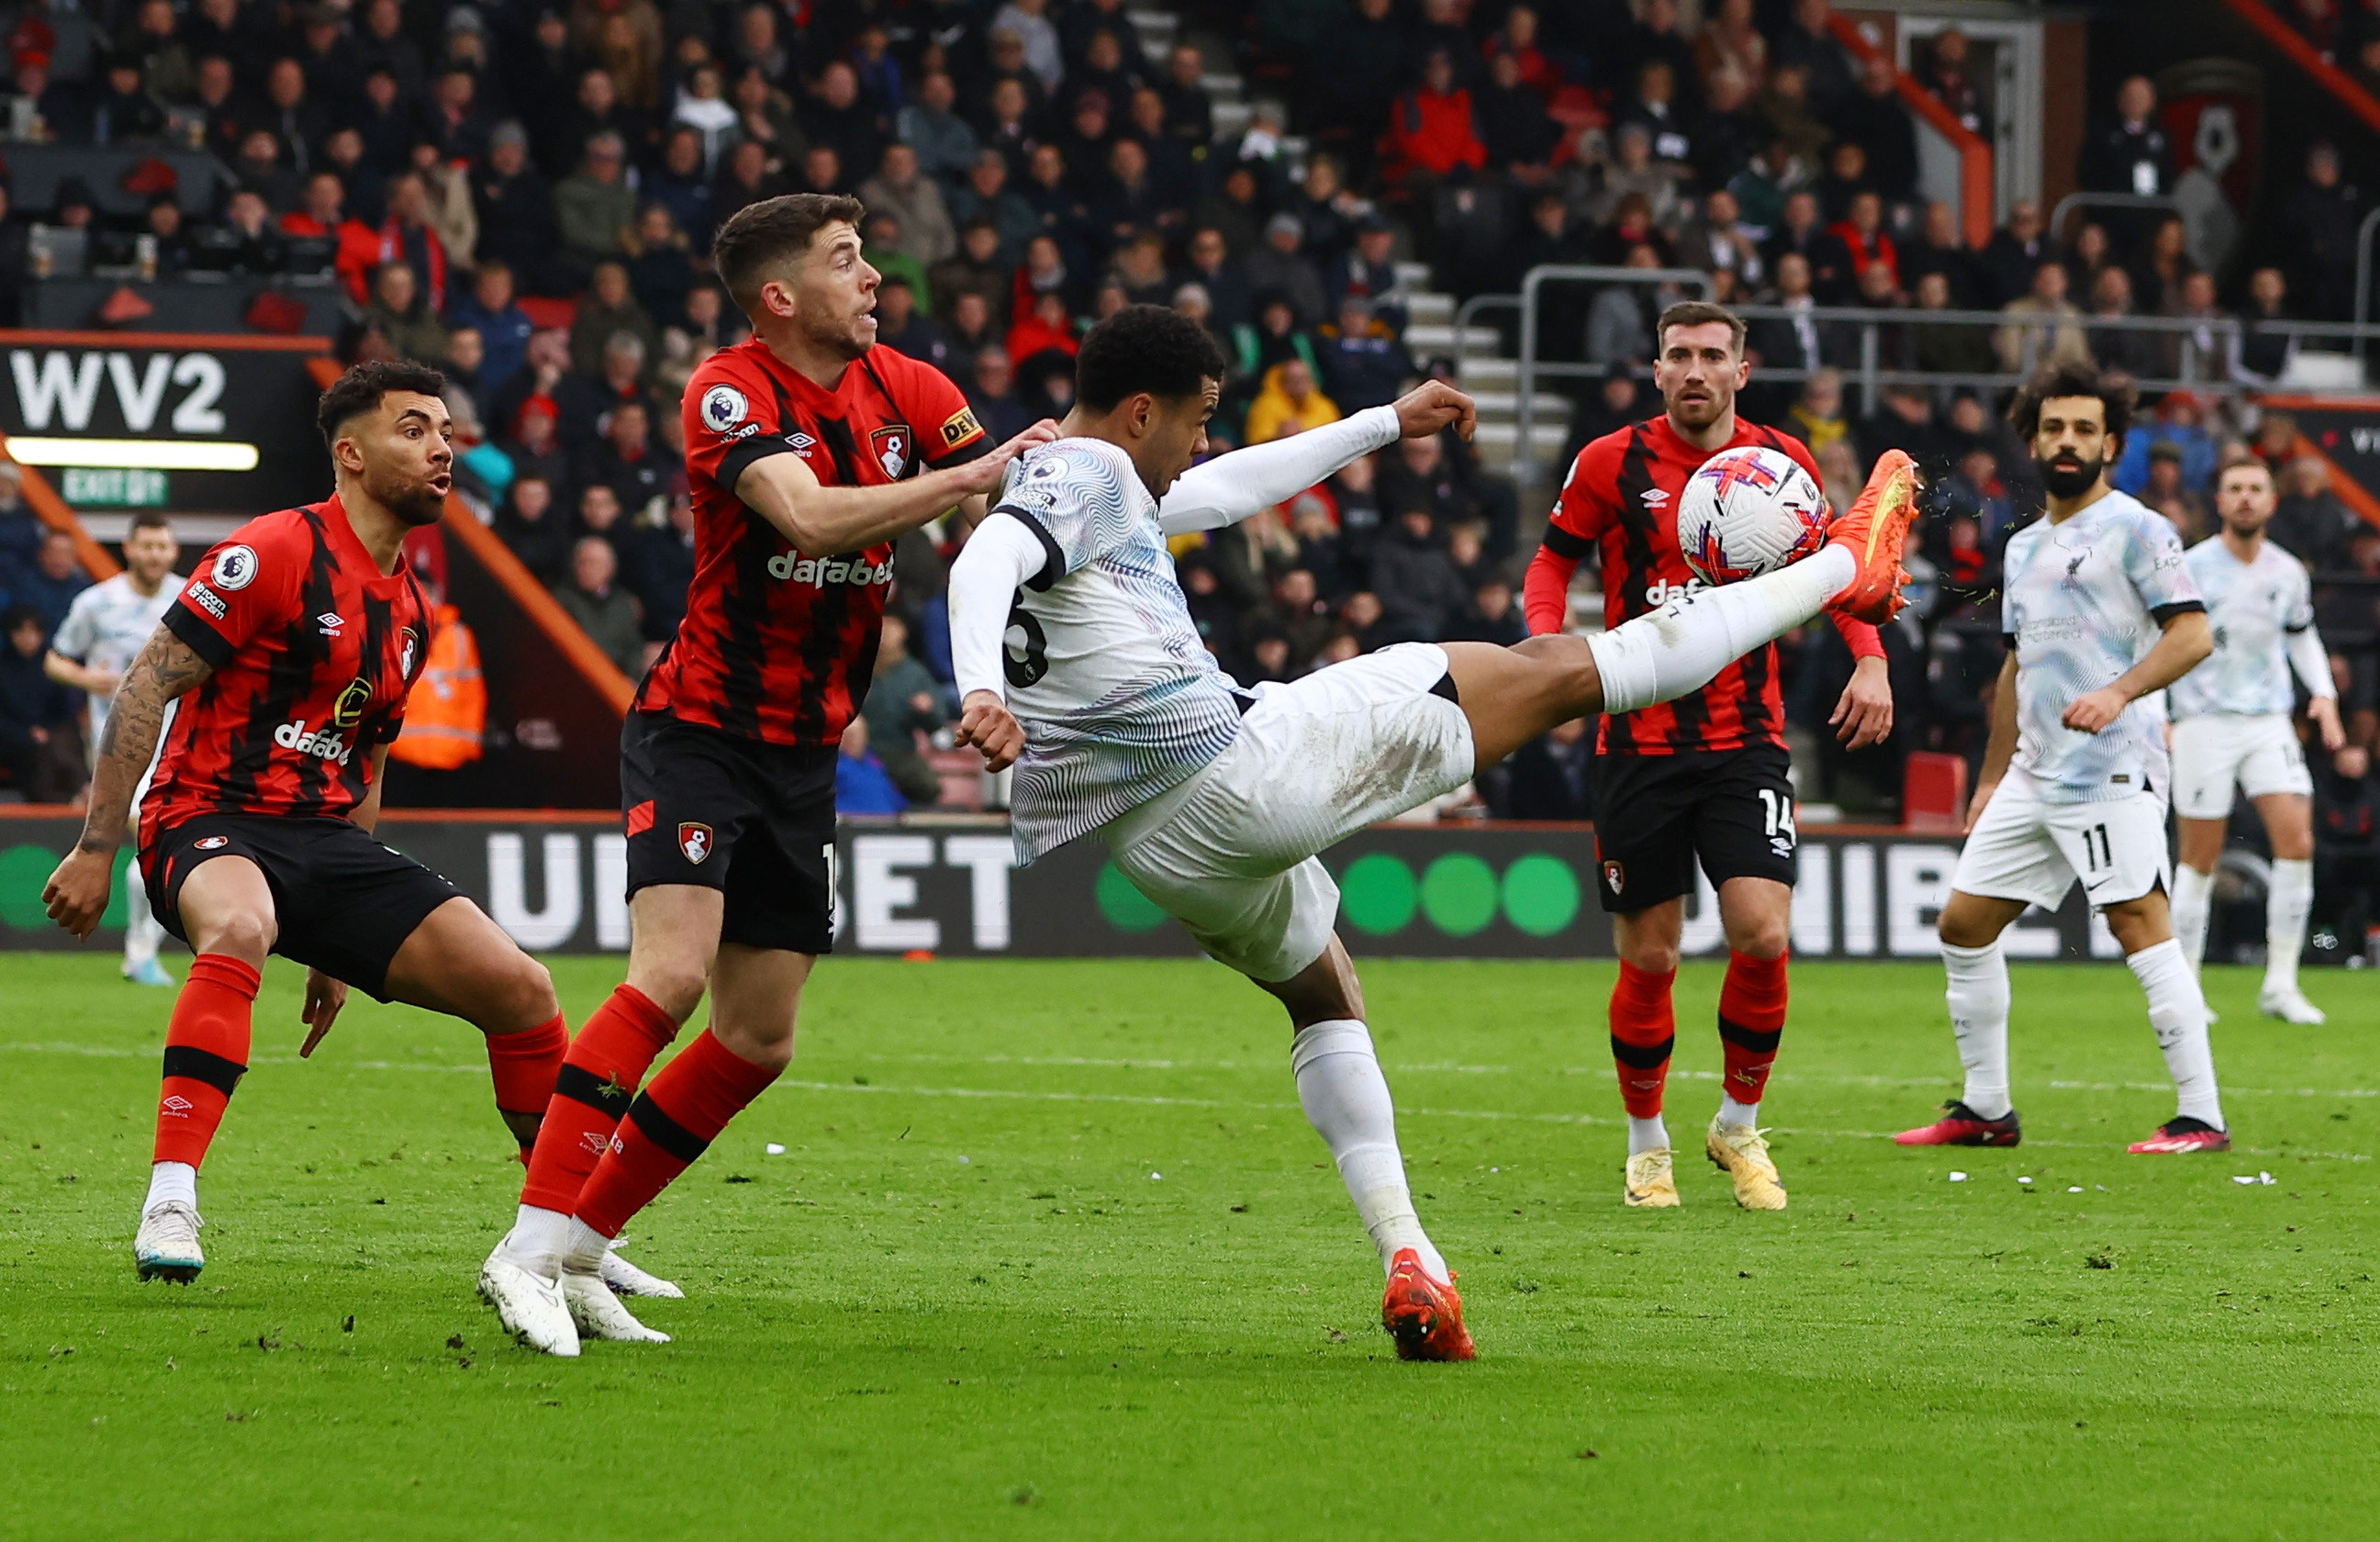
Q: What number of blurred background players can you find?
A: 2